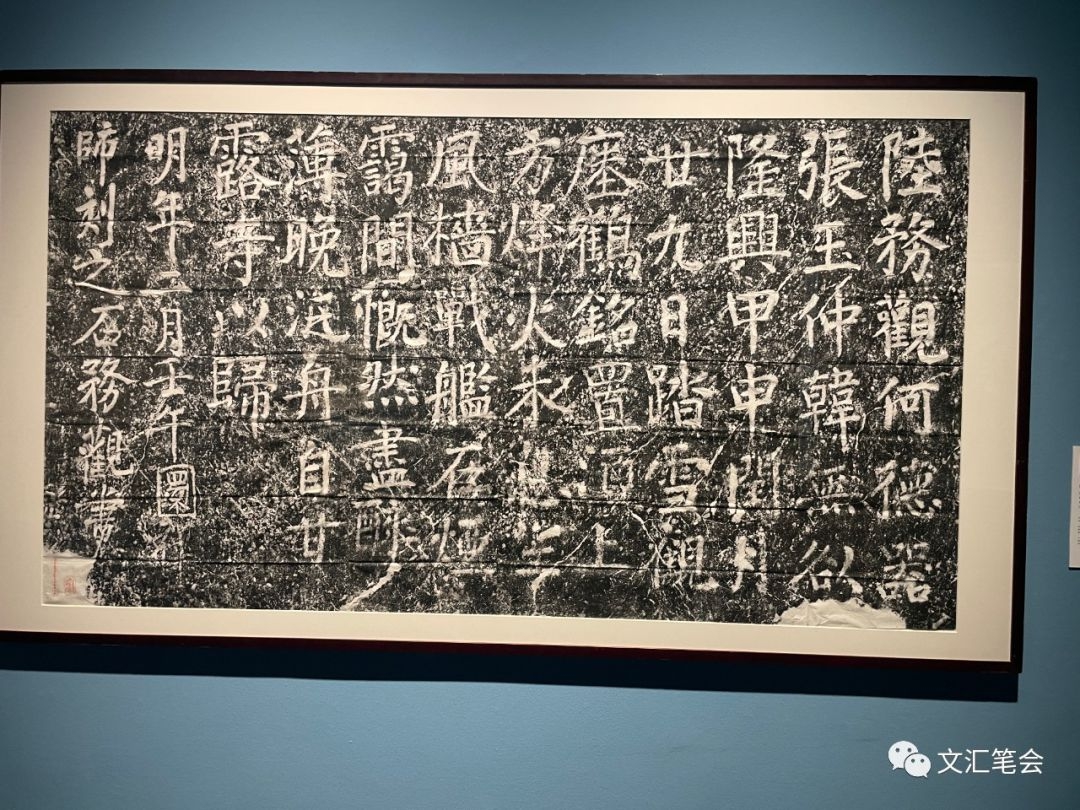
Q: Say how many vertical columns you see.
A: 12